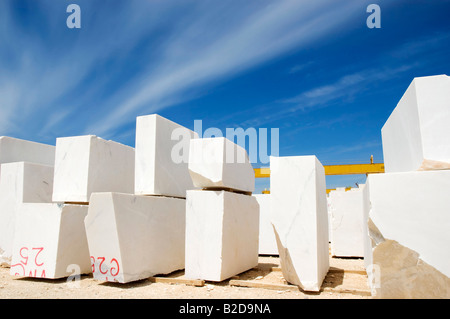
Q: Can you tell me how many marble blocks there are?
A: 13